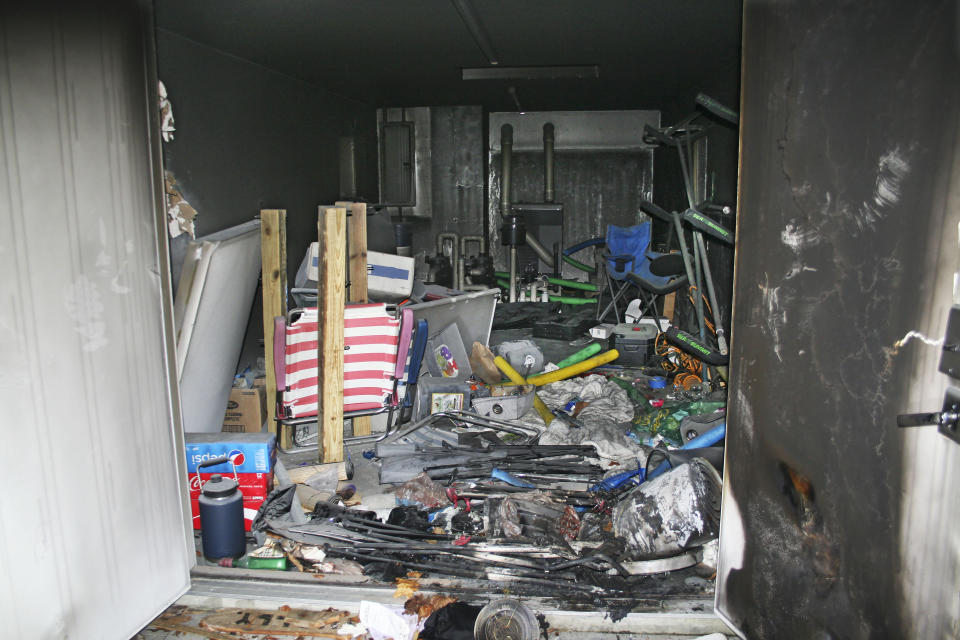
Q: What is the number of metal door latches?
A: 2